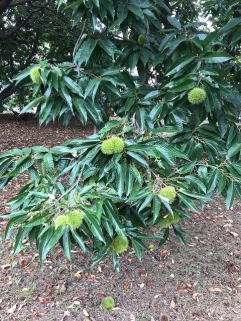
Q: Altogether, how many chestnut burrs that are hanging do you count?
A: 11